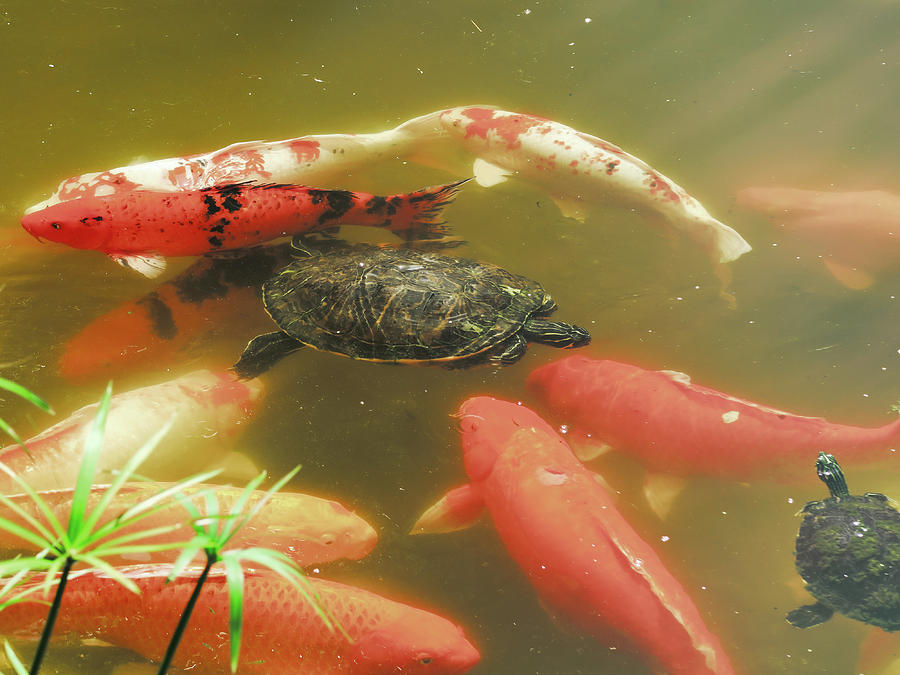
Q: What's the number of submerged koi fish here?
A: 10